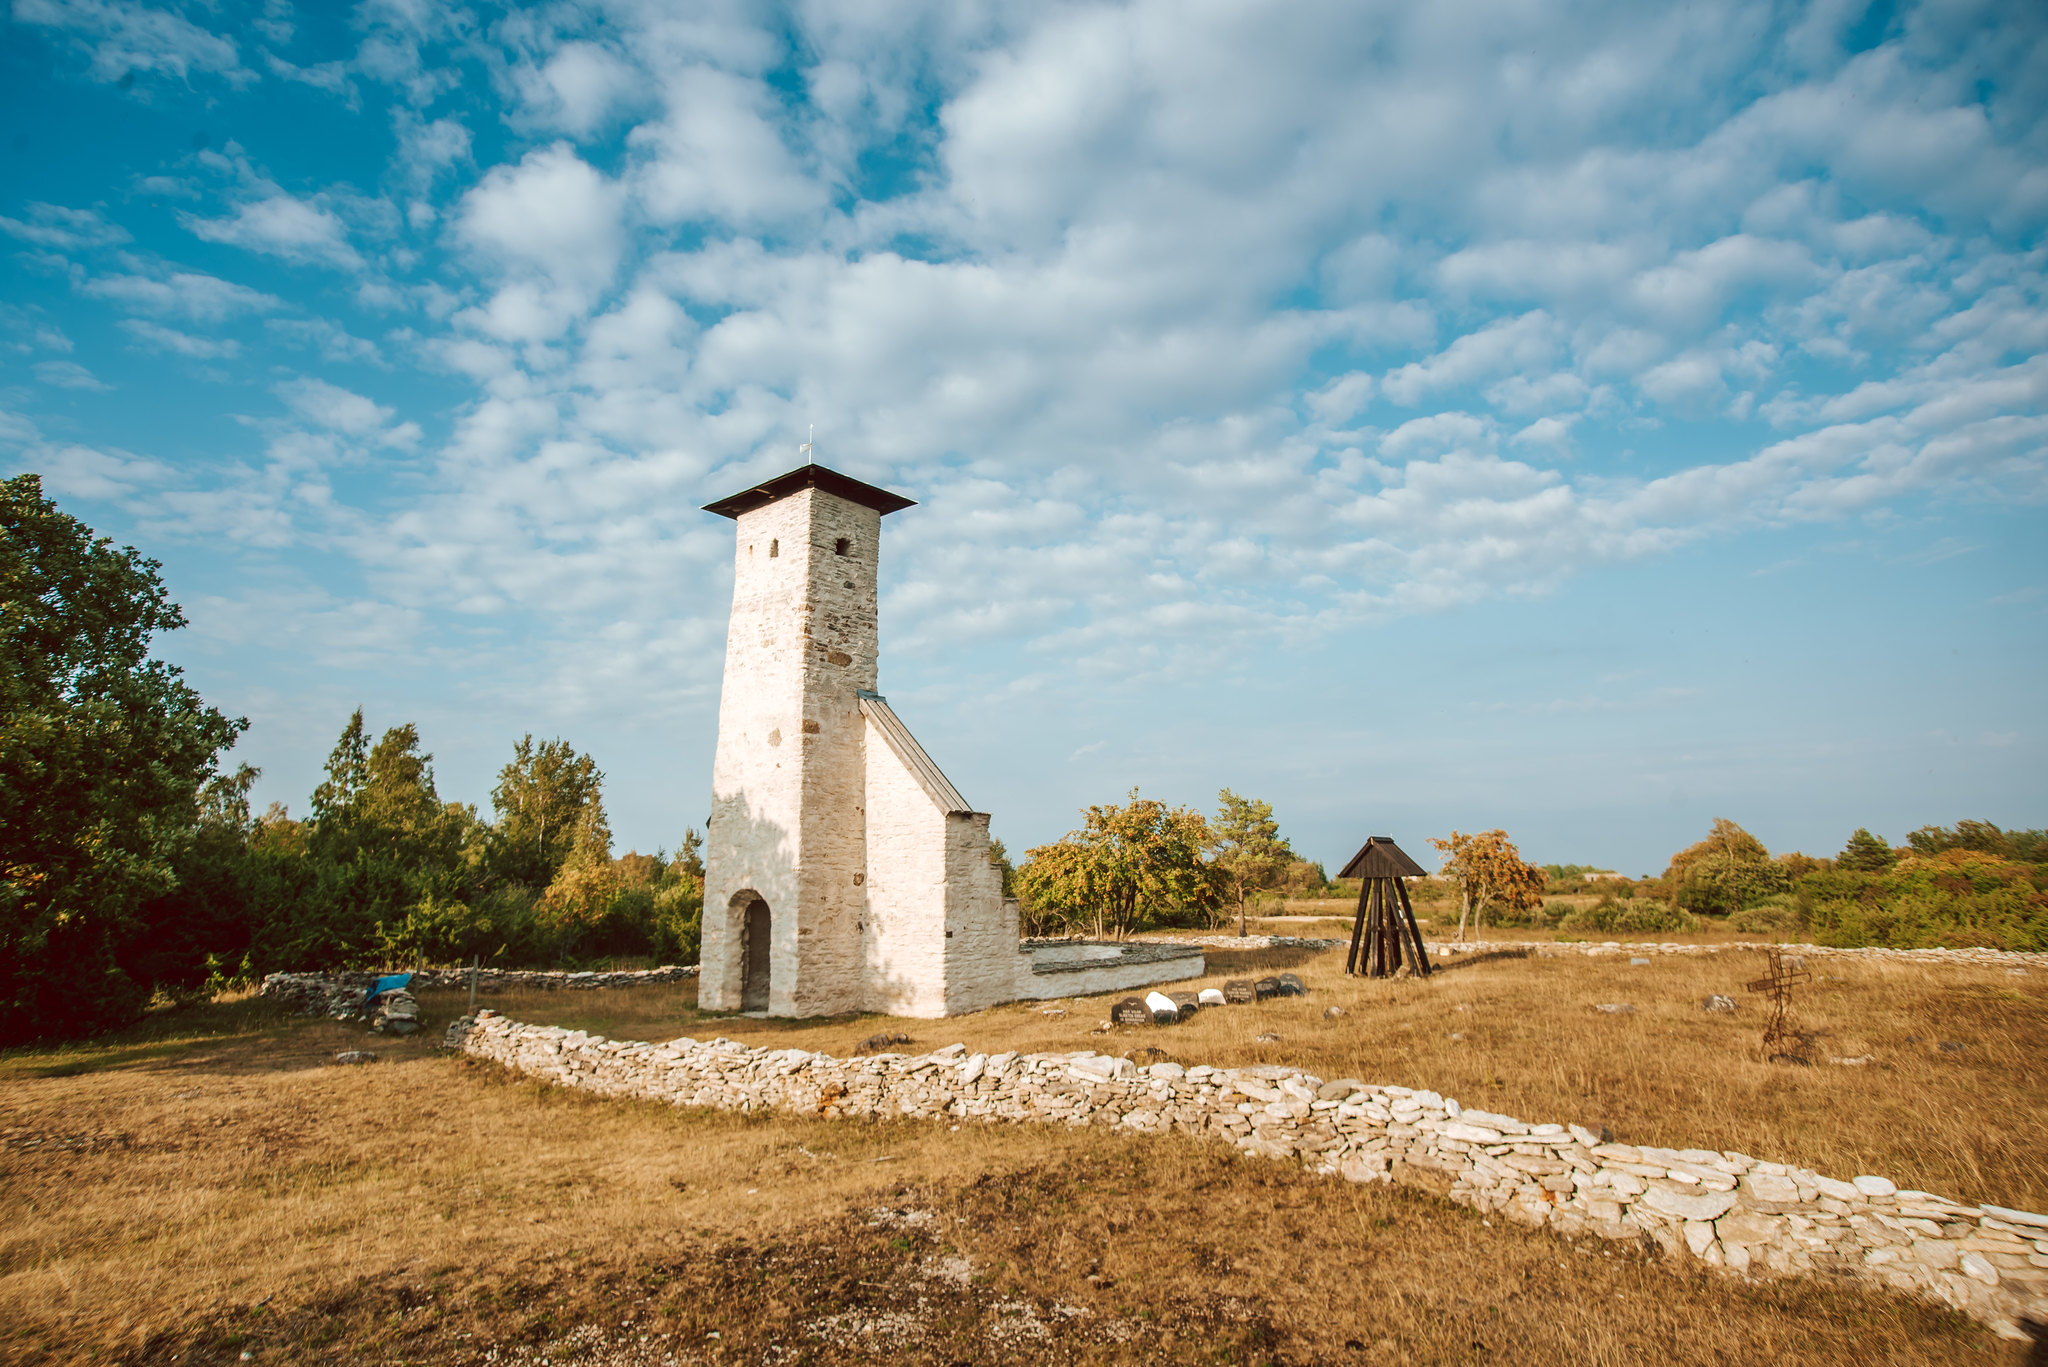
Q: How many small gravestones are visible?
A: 7